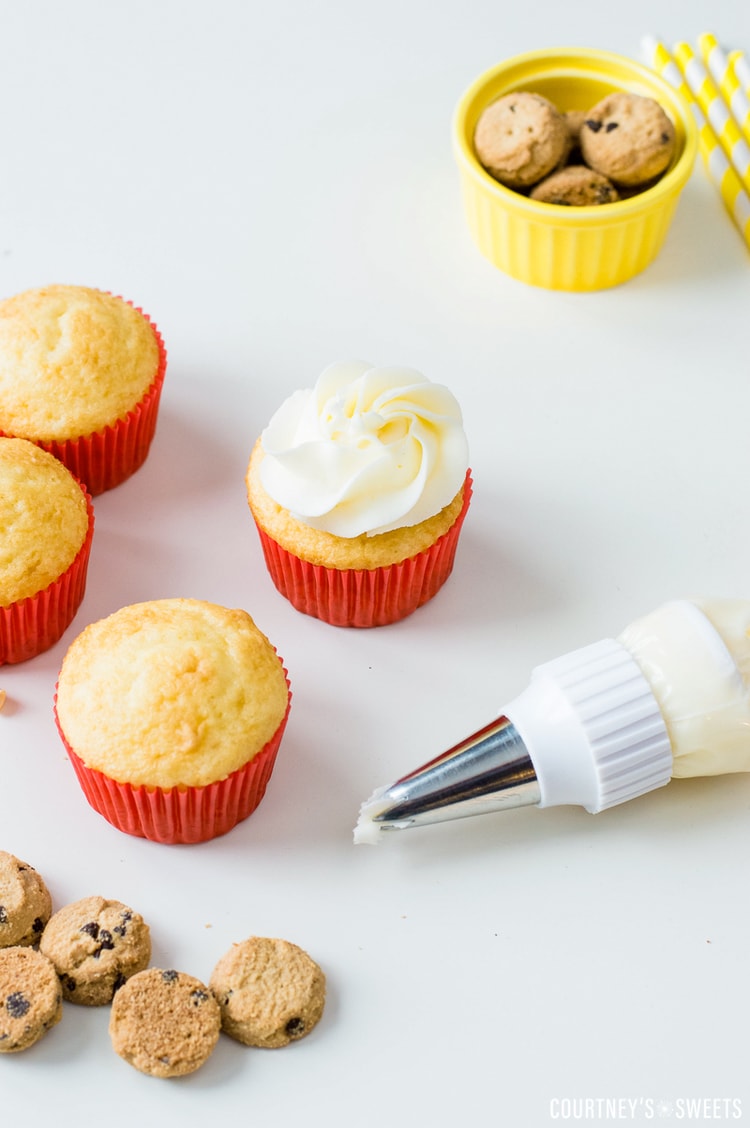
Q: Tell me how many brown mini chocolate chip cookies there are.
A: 9